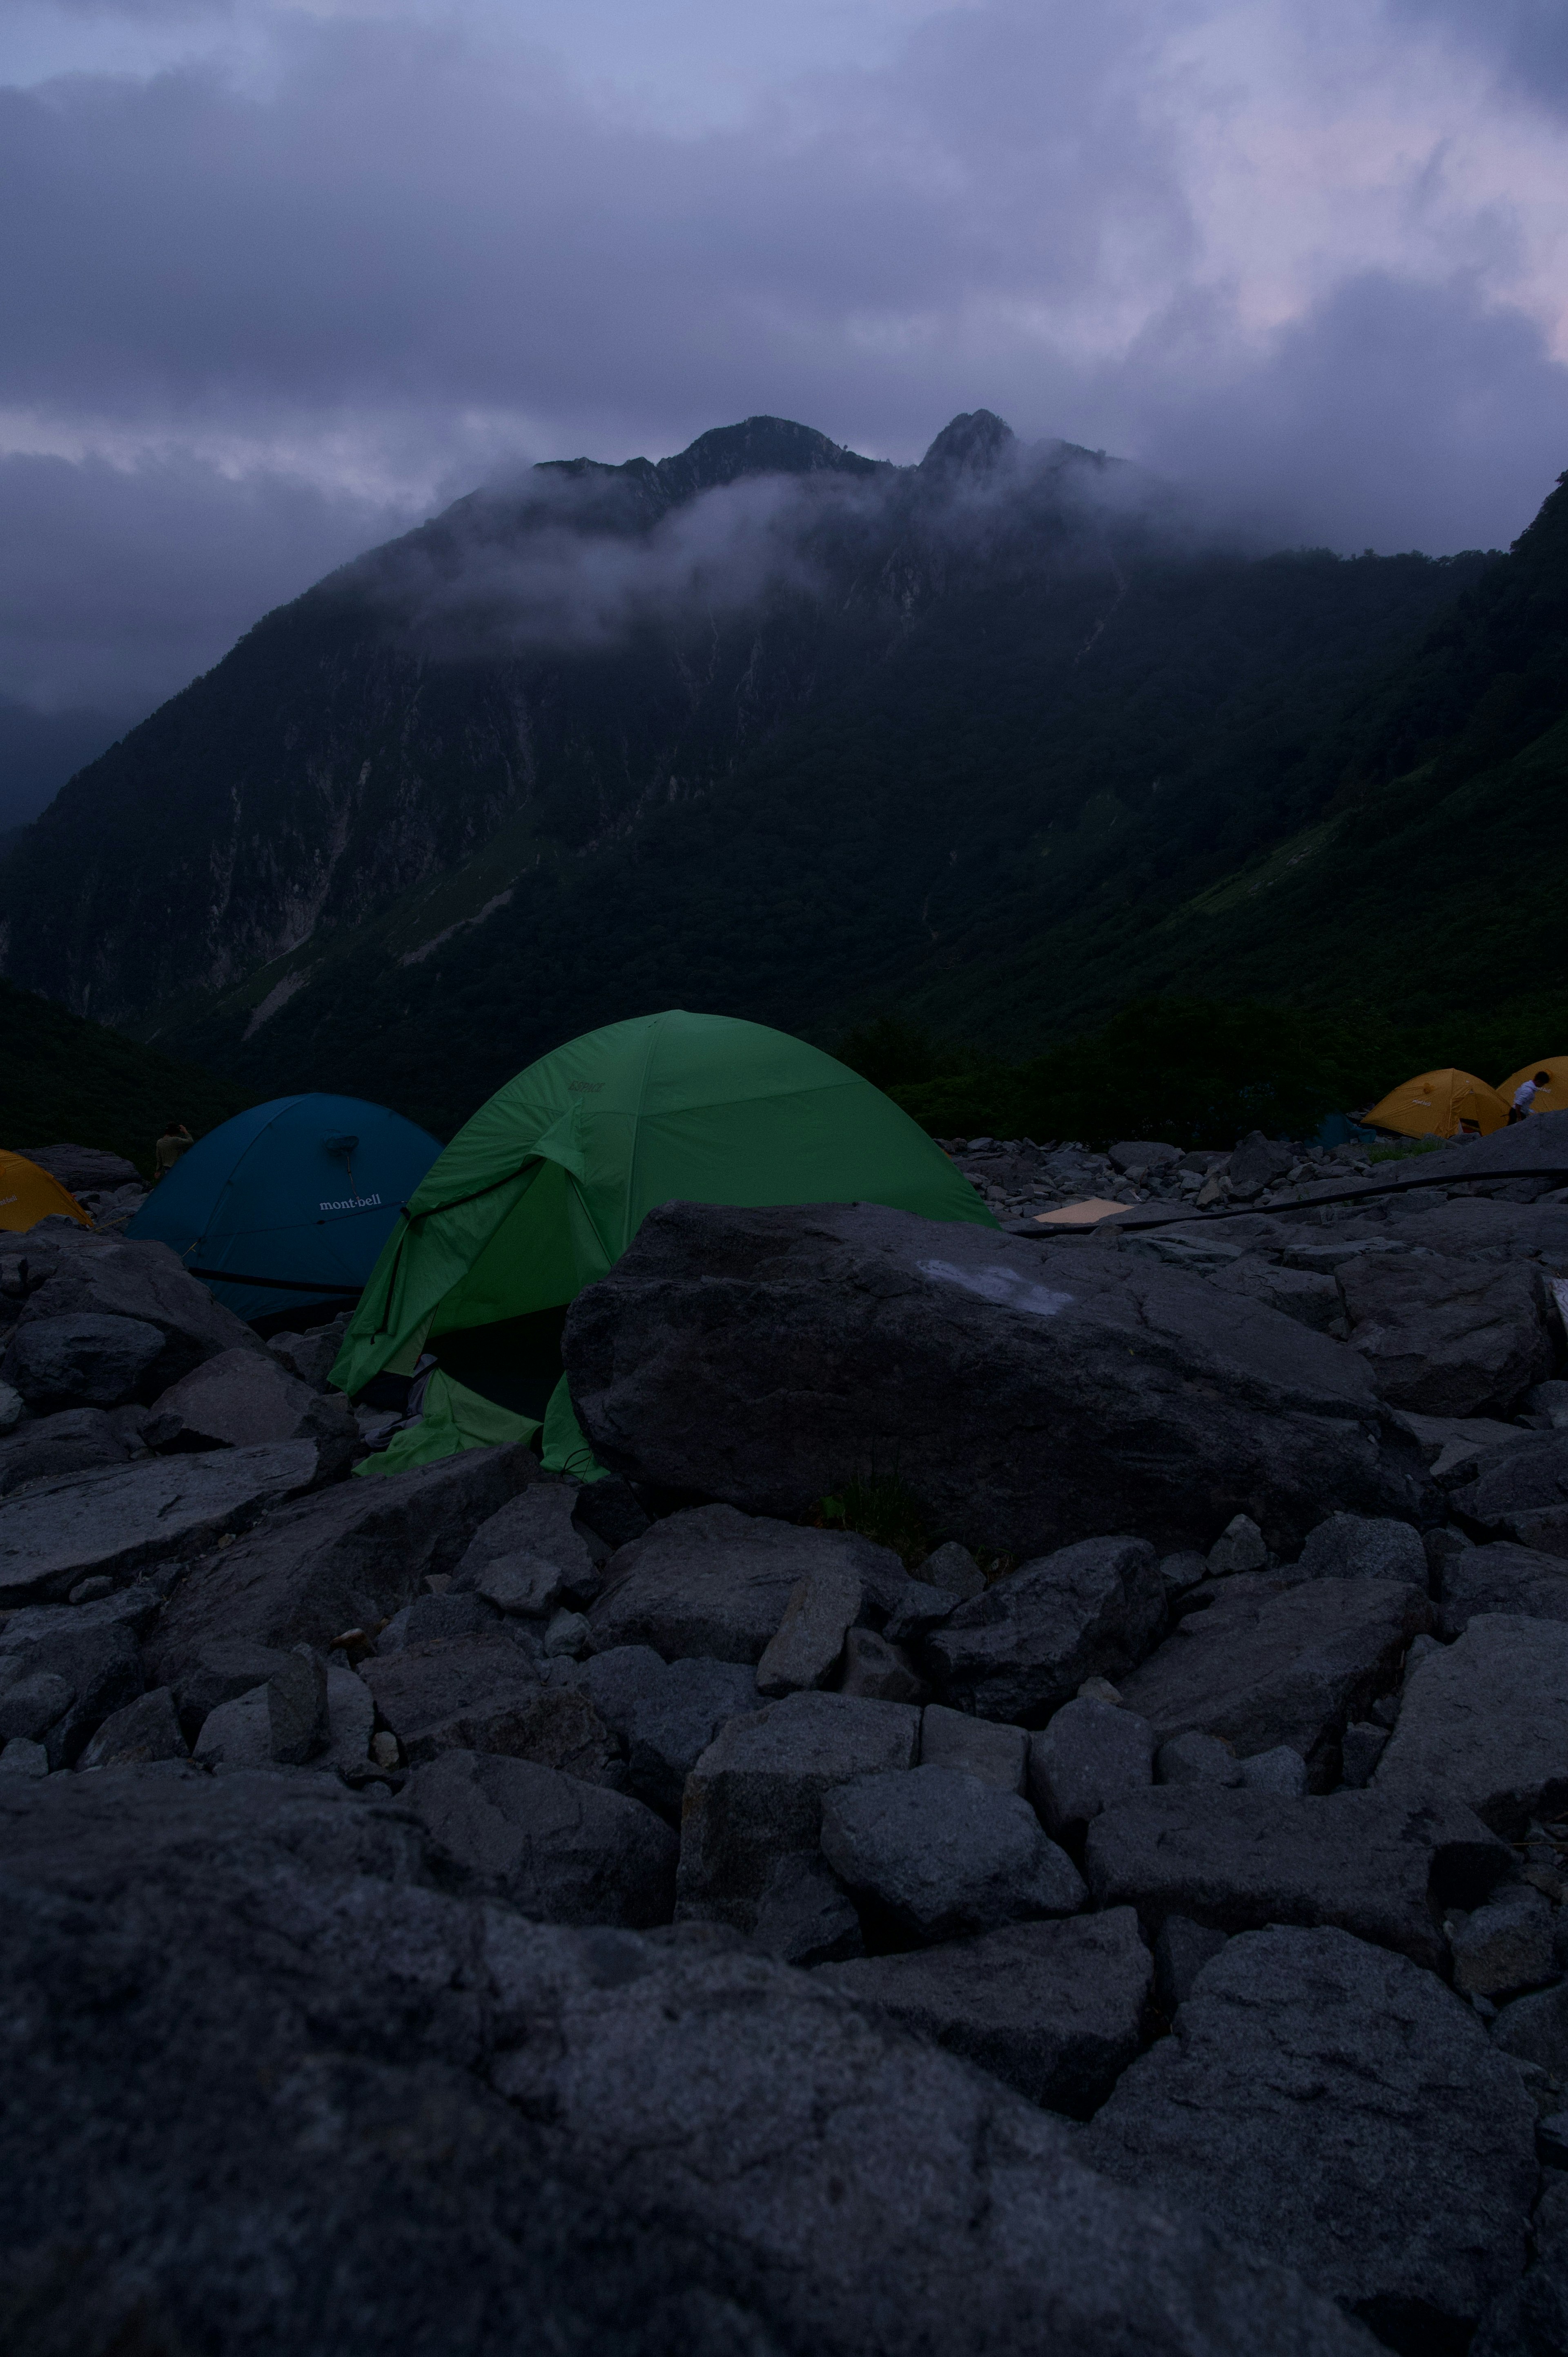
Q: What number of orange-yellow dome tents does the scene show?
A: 3